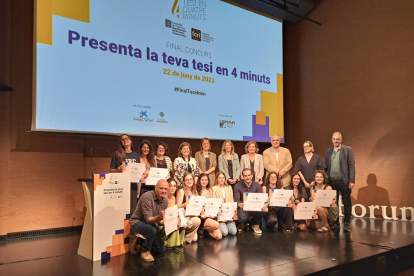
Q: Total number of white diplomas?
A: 11